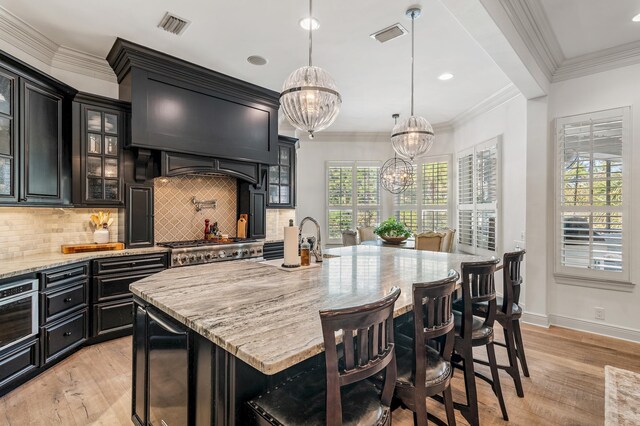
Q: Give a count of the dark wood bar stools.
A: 4